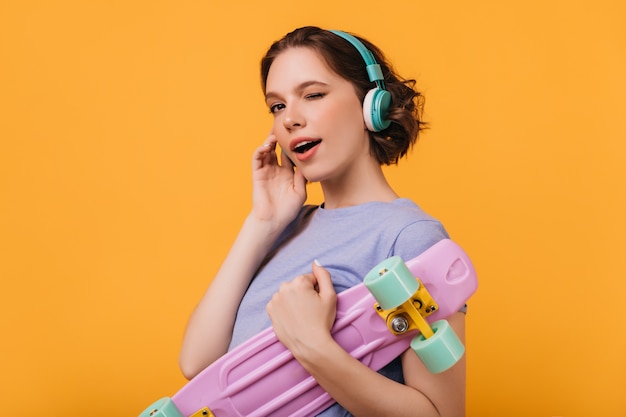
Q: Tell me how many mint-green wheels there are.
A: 3